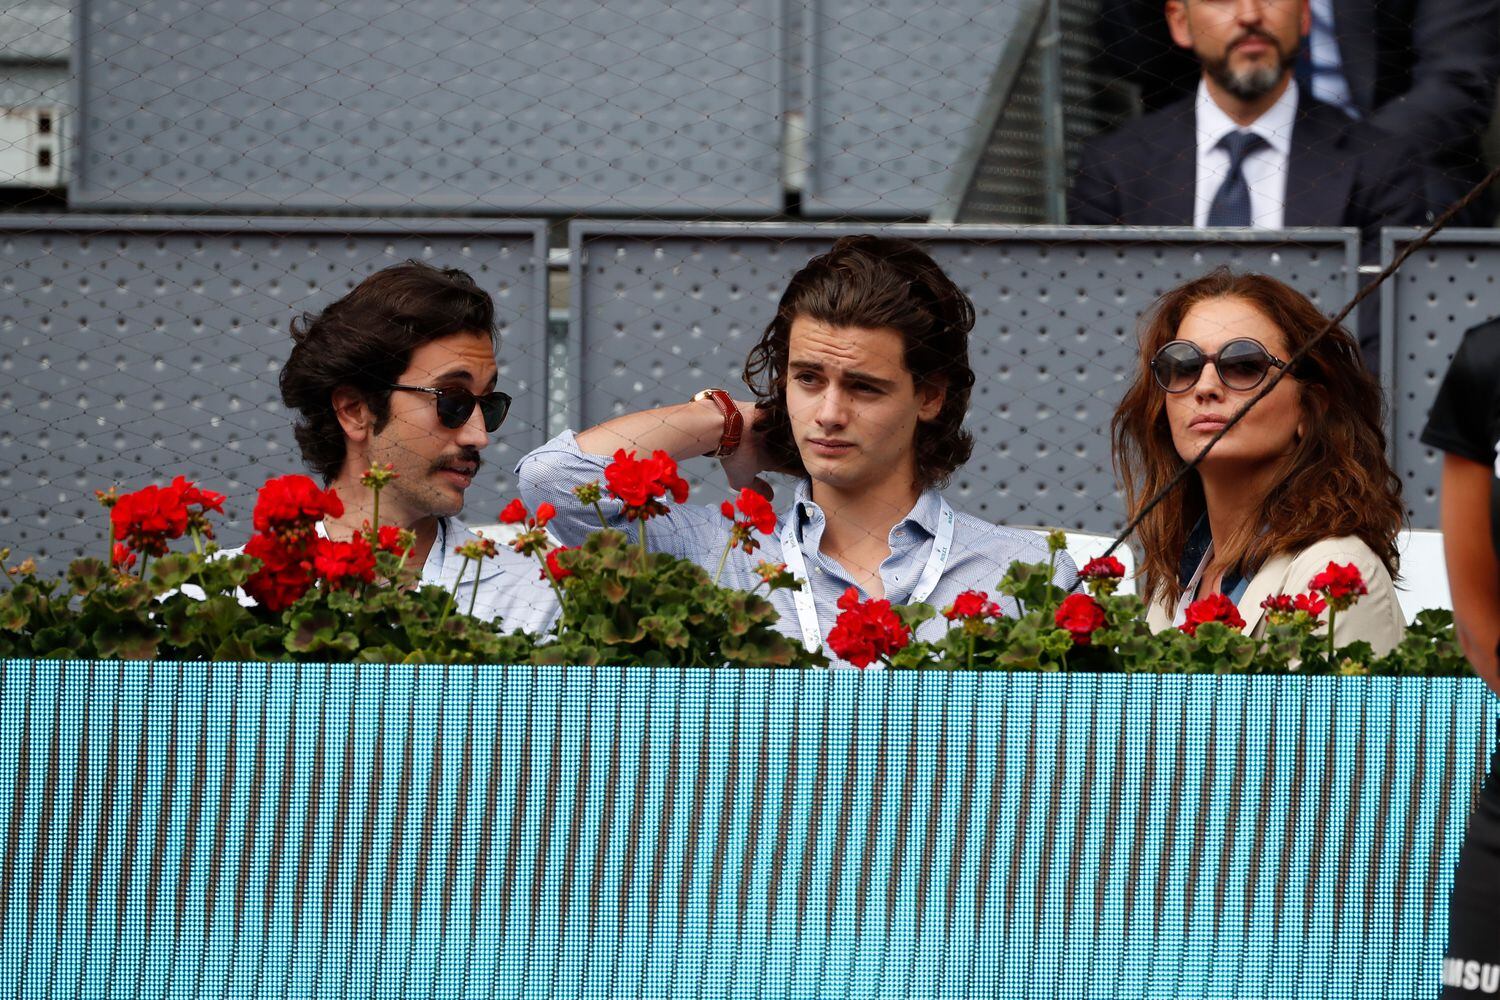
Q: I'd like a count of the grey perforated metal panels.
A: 5